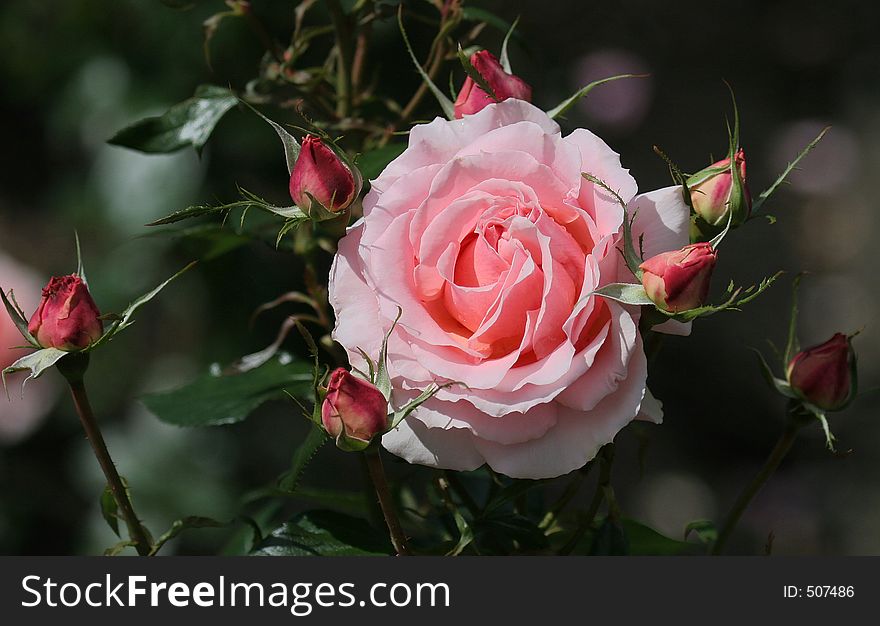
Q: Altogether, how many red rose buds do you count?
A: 7